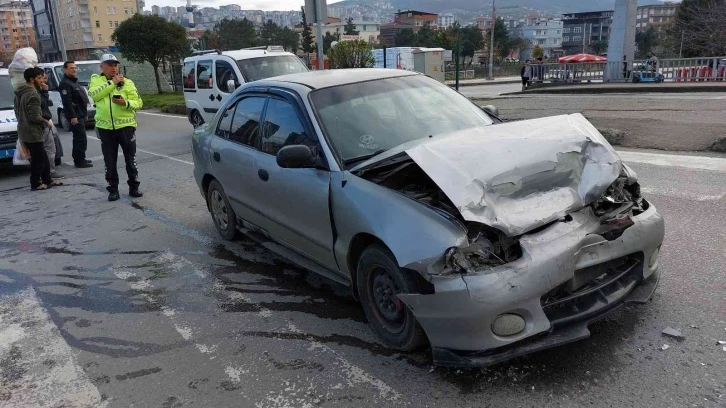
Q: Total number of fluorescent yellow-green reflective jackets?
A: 1